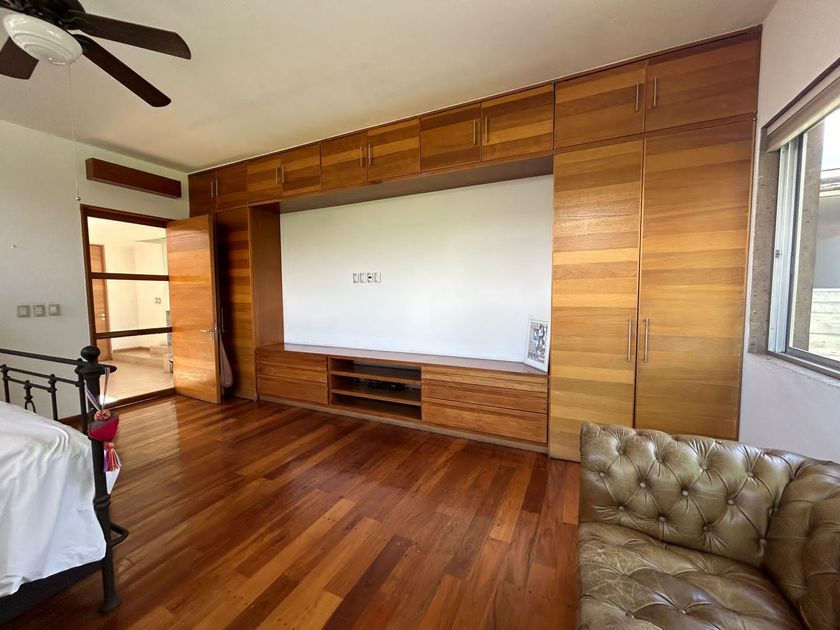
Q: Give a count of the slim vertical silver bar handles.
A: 13